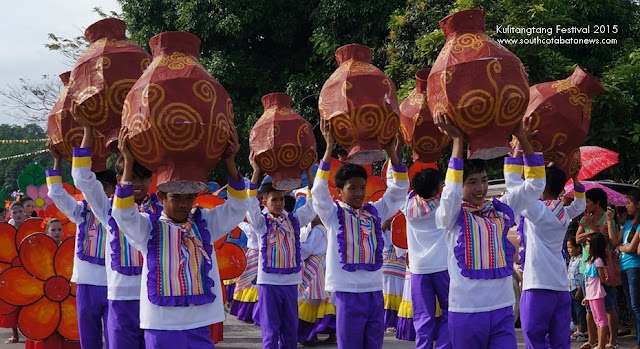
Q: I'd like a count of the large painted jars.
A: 8